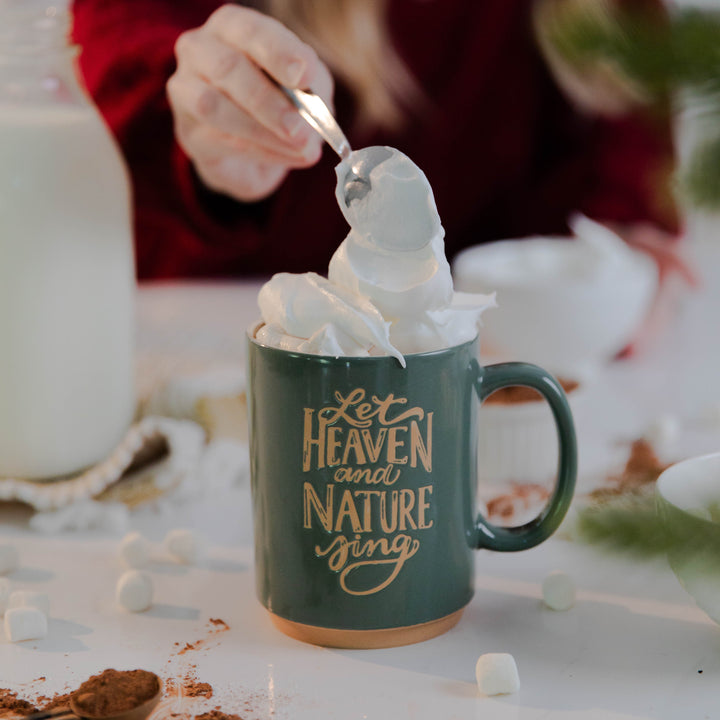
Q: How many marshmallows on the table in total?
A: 9